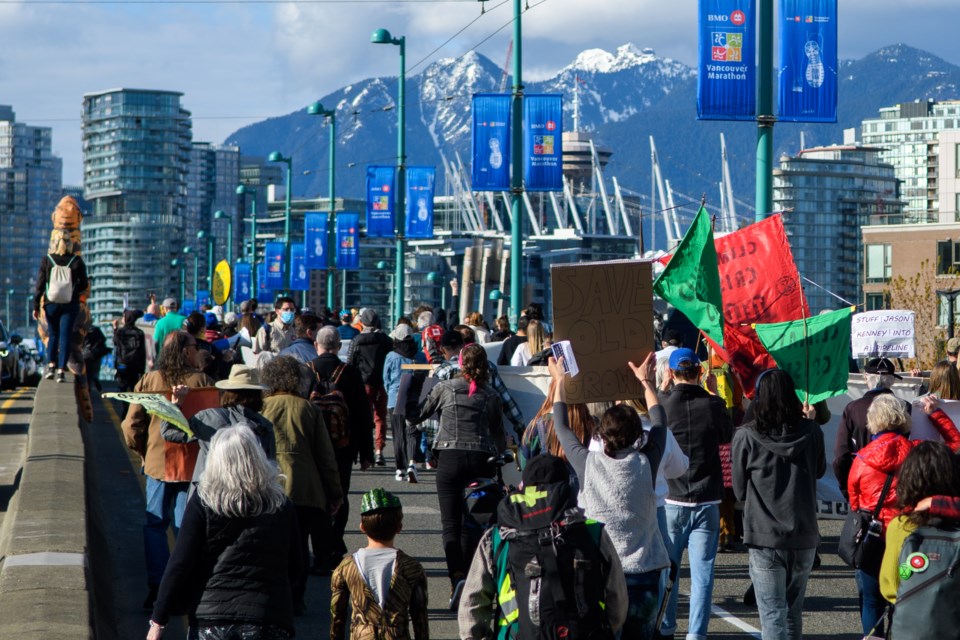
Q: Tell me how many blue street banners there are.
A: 14